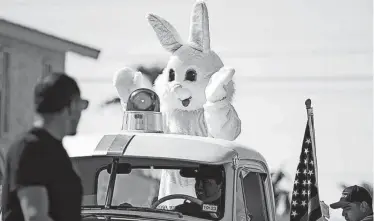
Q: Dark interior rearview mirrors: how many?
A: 1